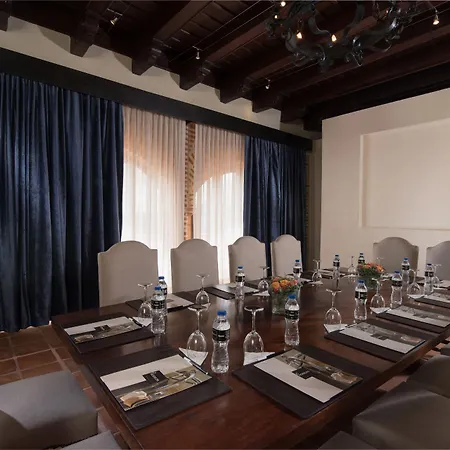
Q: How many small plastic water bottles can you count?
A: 12